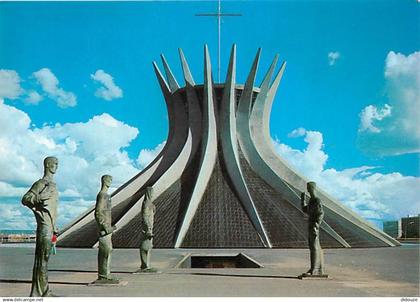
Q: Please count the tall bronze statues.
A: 4